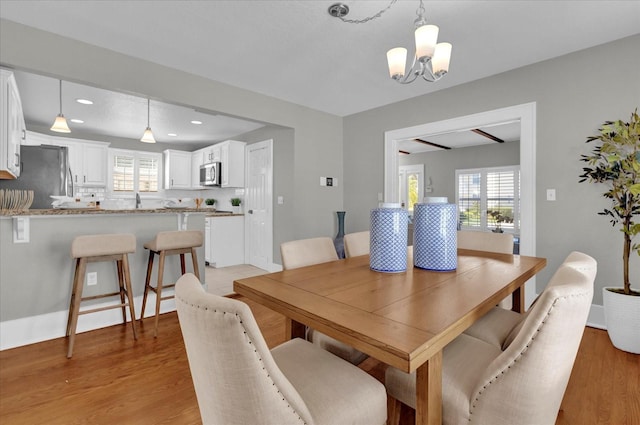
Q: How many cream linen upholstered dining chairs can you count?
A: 6